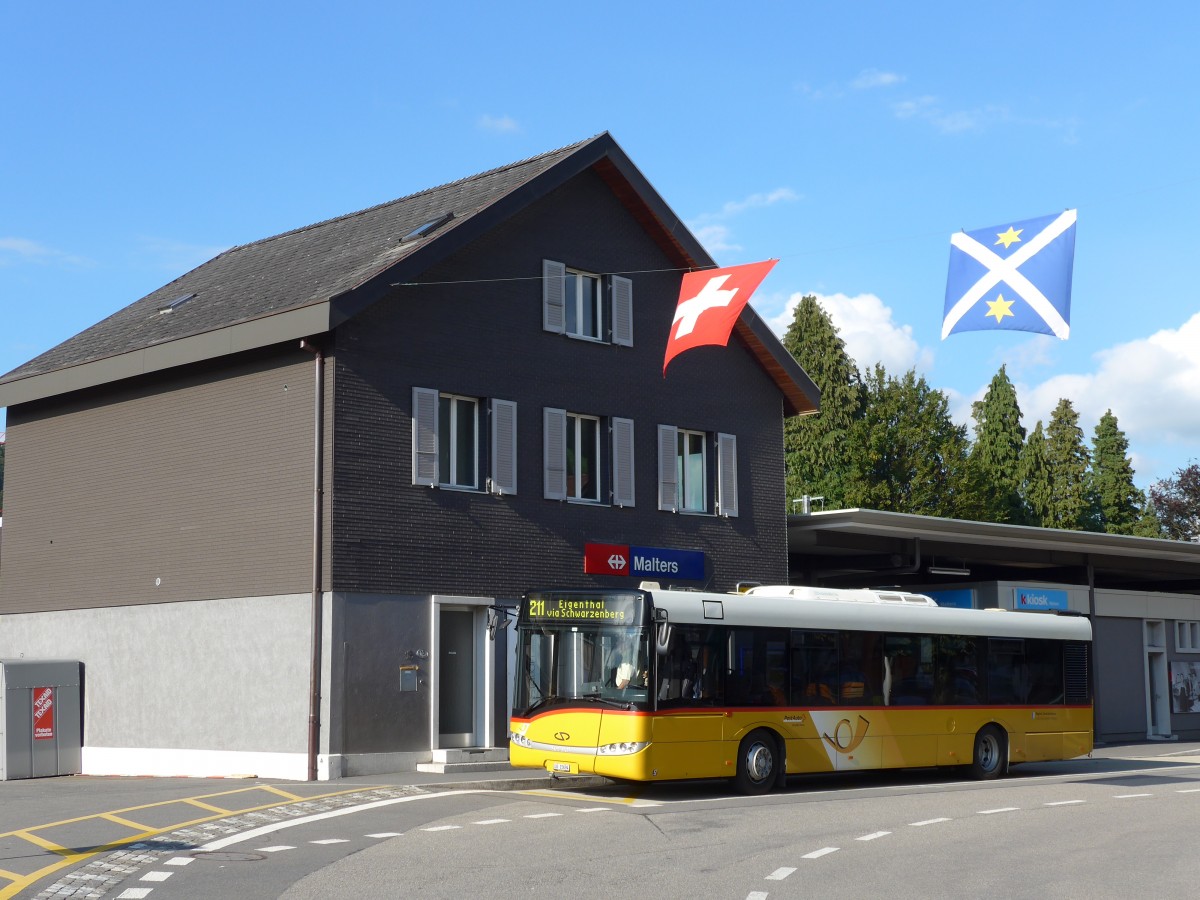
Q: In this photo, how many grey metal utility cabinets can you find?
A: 1